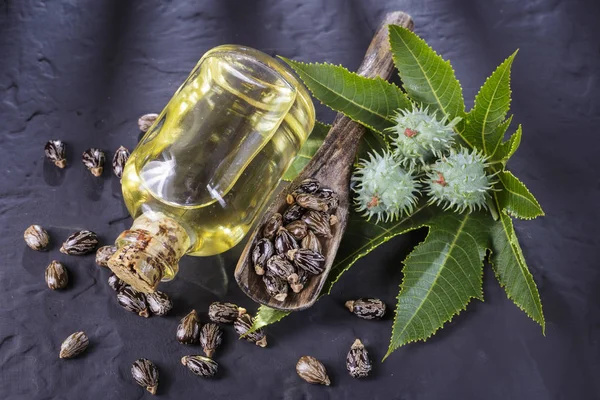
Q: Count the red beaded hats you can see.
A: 0